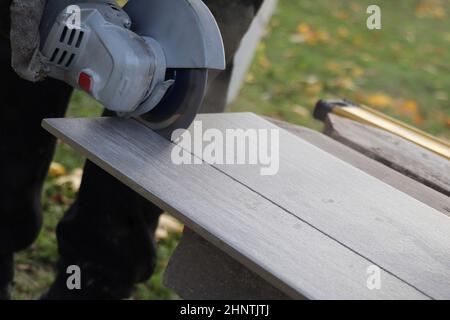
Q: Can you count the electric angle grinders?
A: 1